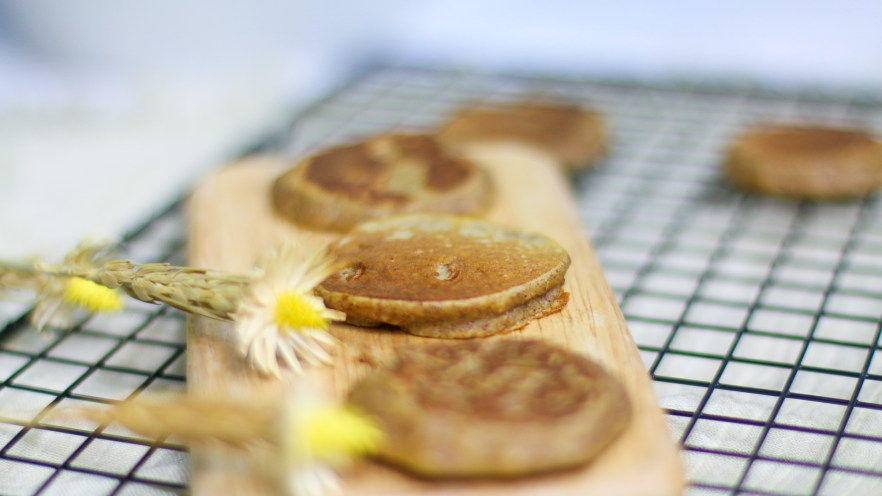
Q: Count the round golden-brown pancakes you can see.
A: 5